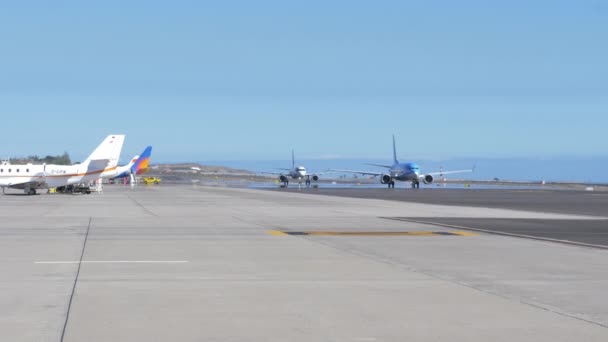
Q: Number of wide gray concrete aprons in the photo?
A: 1